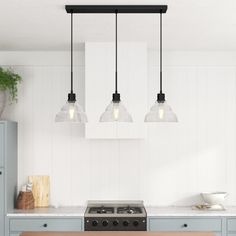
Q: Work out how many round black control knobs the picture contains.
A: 5